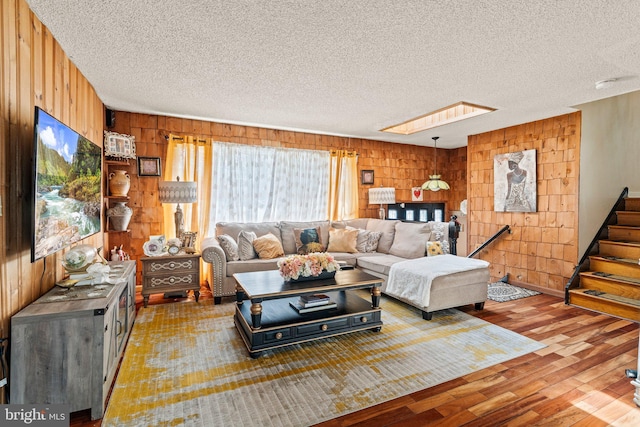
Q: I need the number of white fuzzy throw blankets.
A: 1